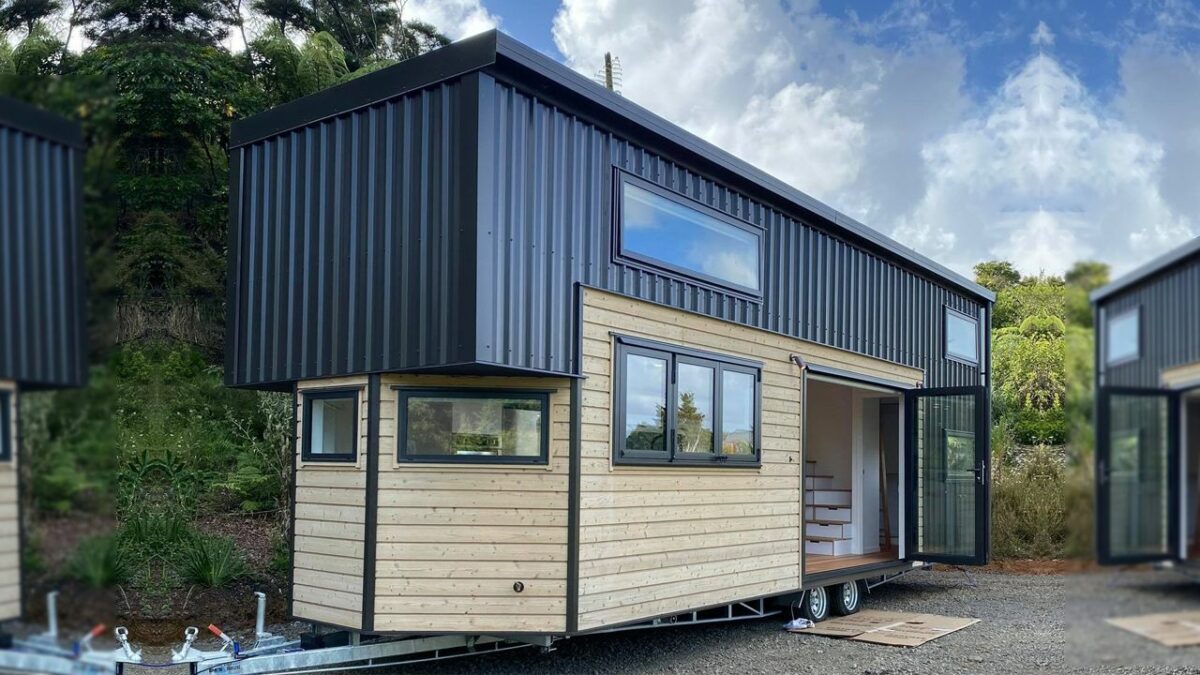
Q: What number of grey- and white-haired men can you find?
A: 0